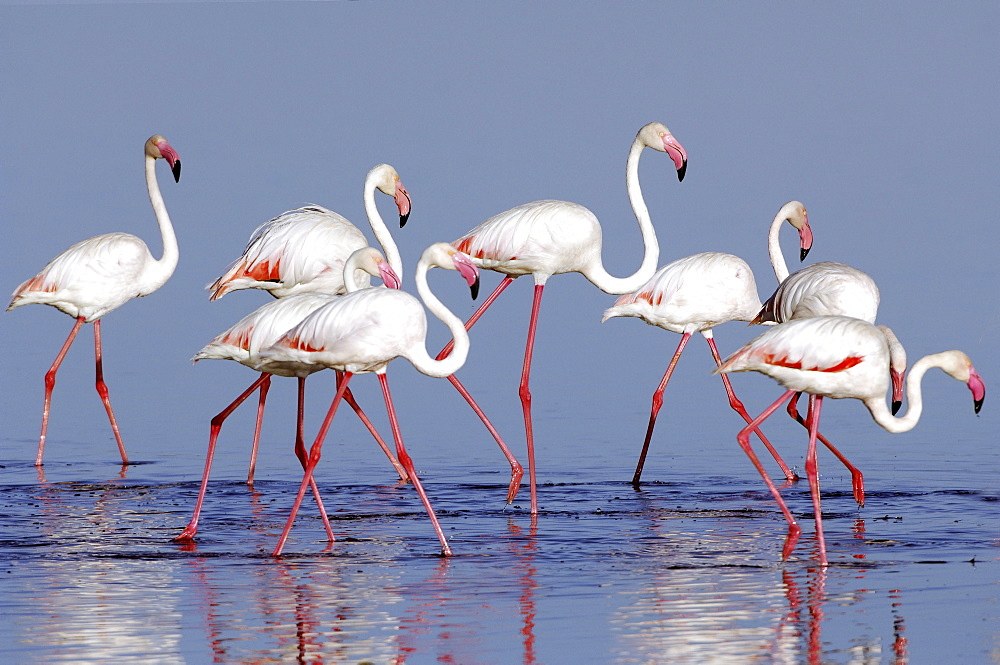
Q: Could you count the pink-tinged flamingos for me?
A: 8